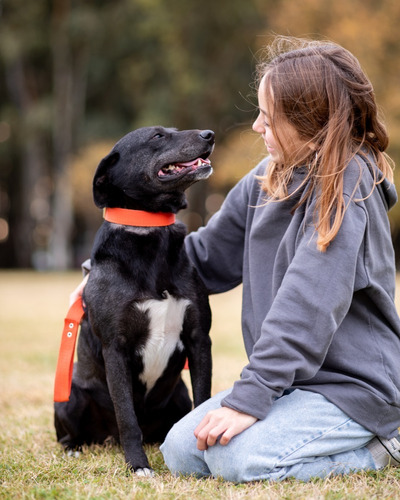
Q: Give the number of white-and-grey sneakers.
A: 1